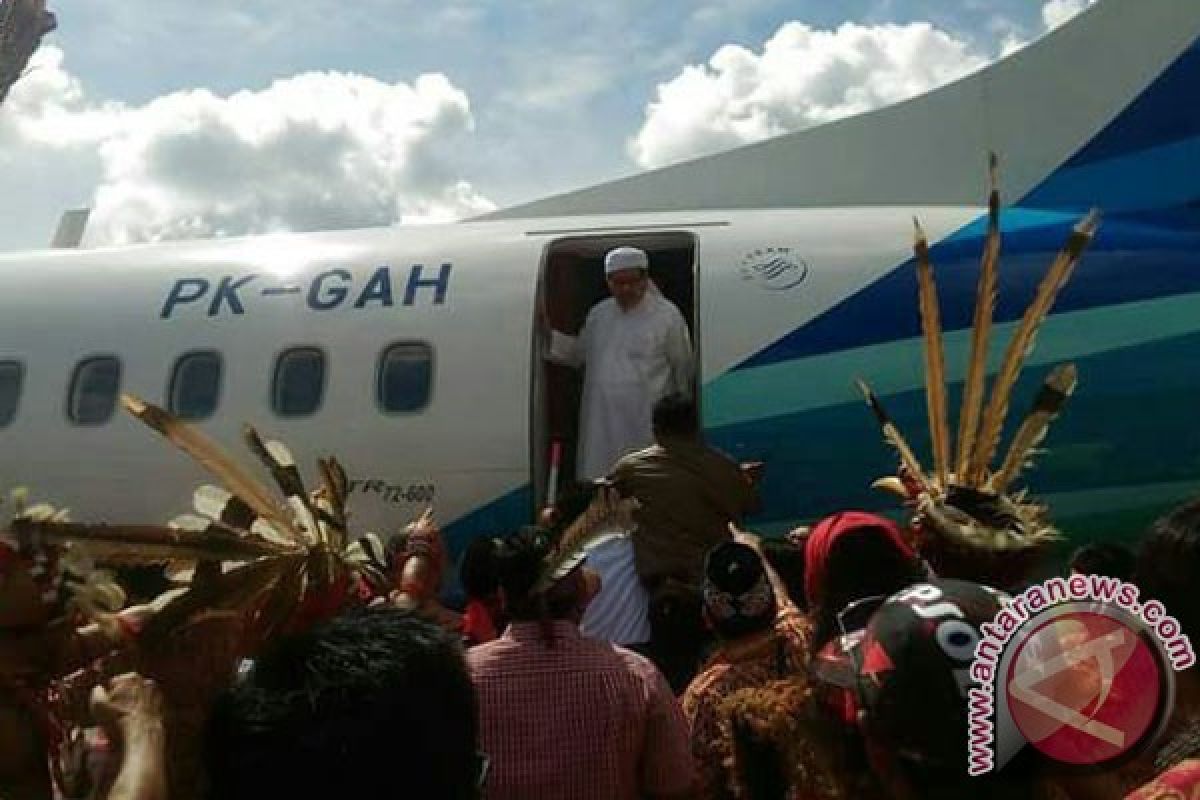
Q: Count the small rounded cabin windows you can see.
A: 5